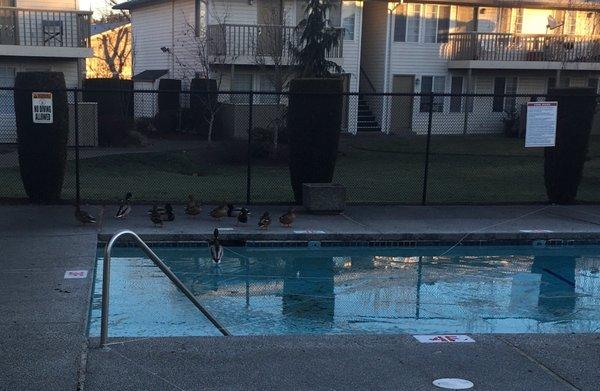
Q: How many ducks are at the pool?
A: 11